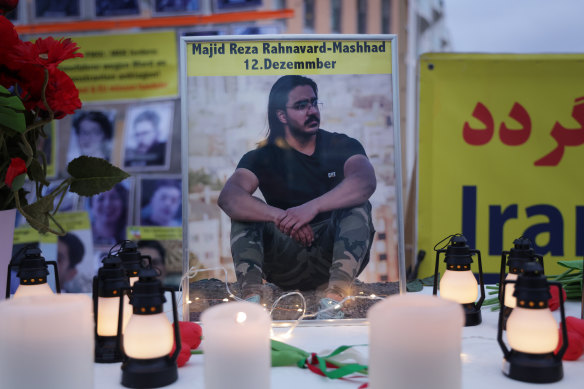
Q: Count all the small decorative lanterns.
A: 7